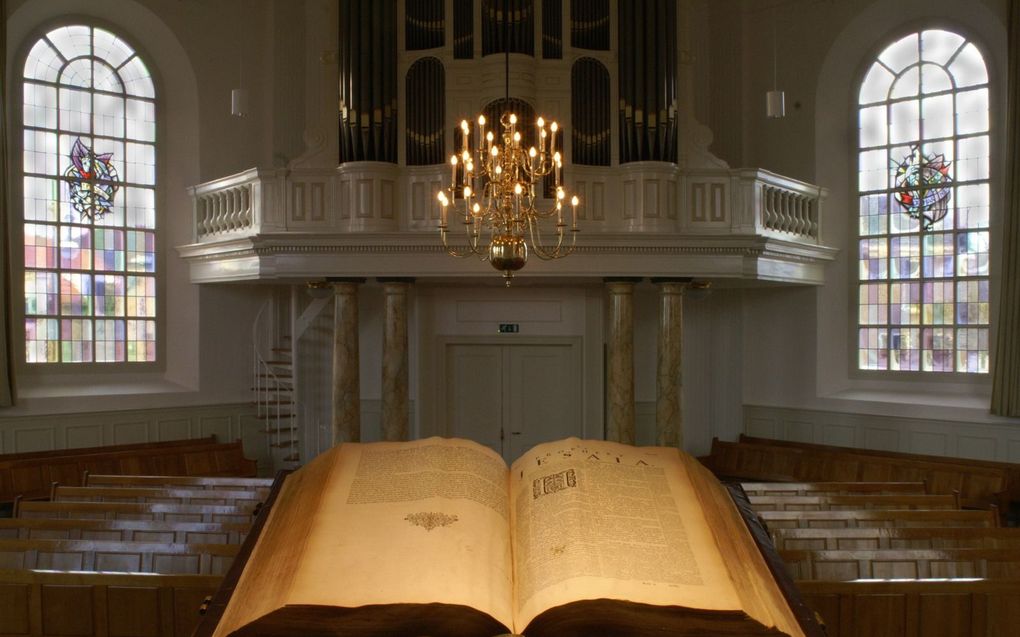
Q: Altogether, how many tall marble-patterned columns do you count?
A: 4